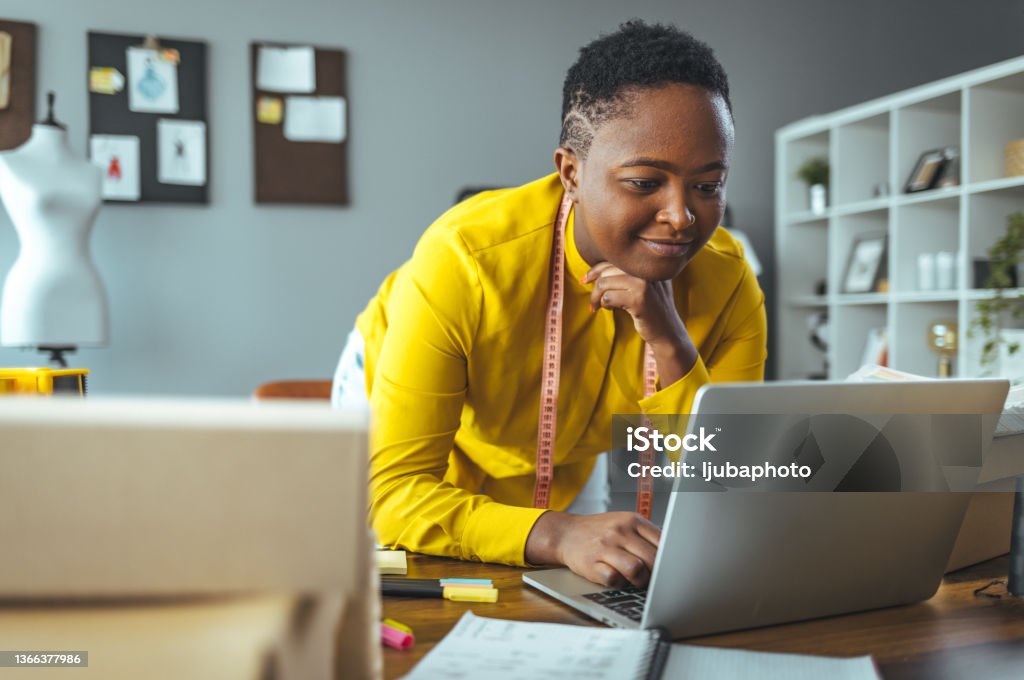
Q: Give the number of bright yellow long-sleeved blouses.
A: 1